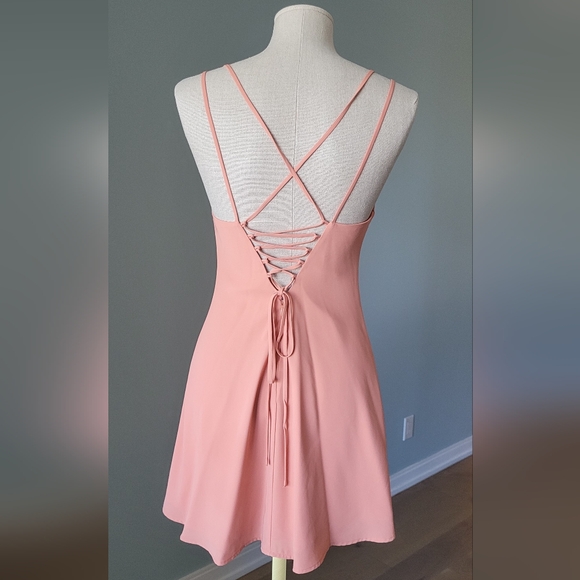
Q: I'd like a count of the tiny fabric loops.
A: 10